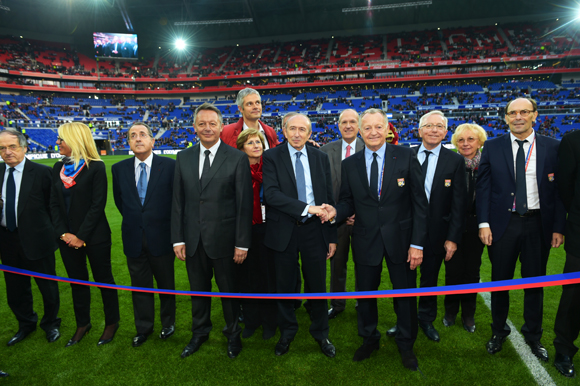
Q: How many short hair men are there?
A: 9